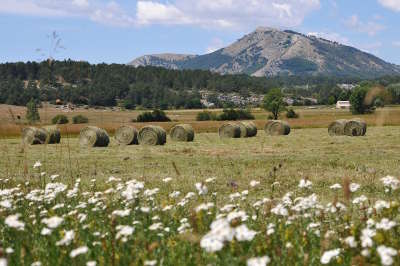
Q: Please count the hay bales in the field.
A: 11